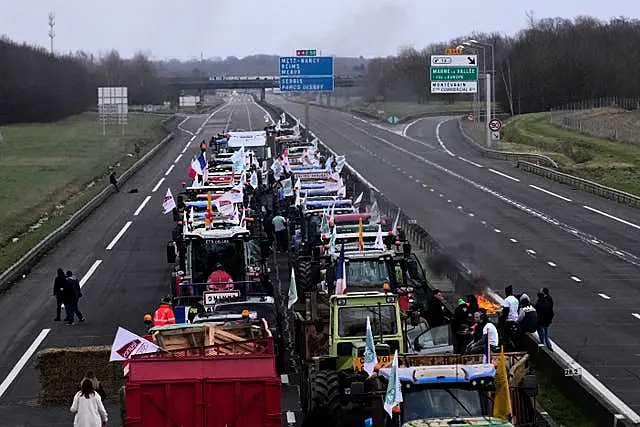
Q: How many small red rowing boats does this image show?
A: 0